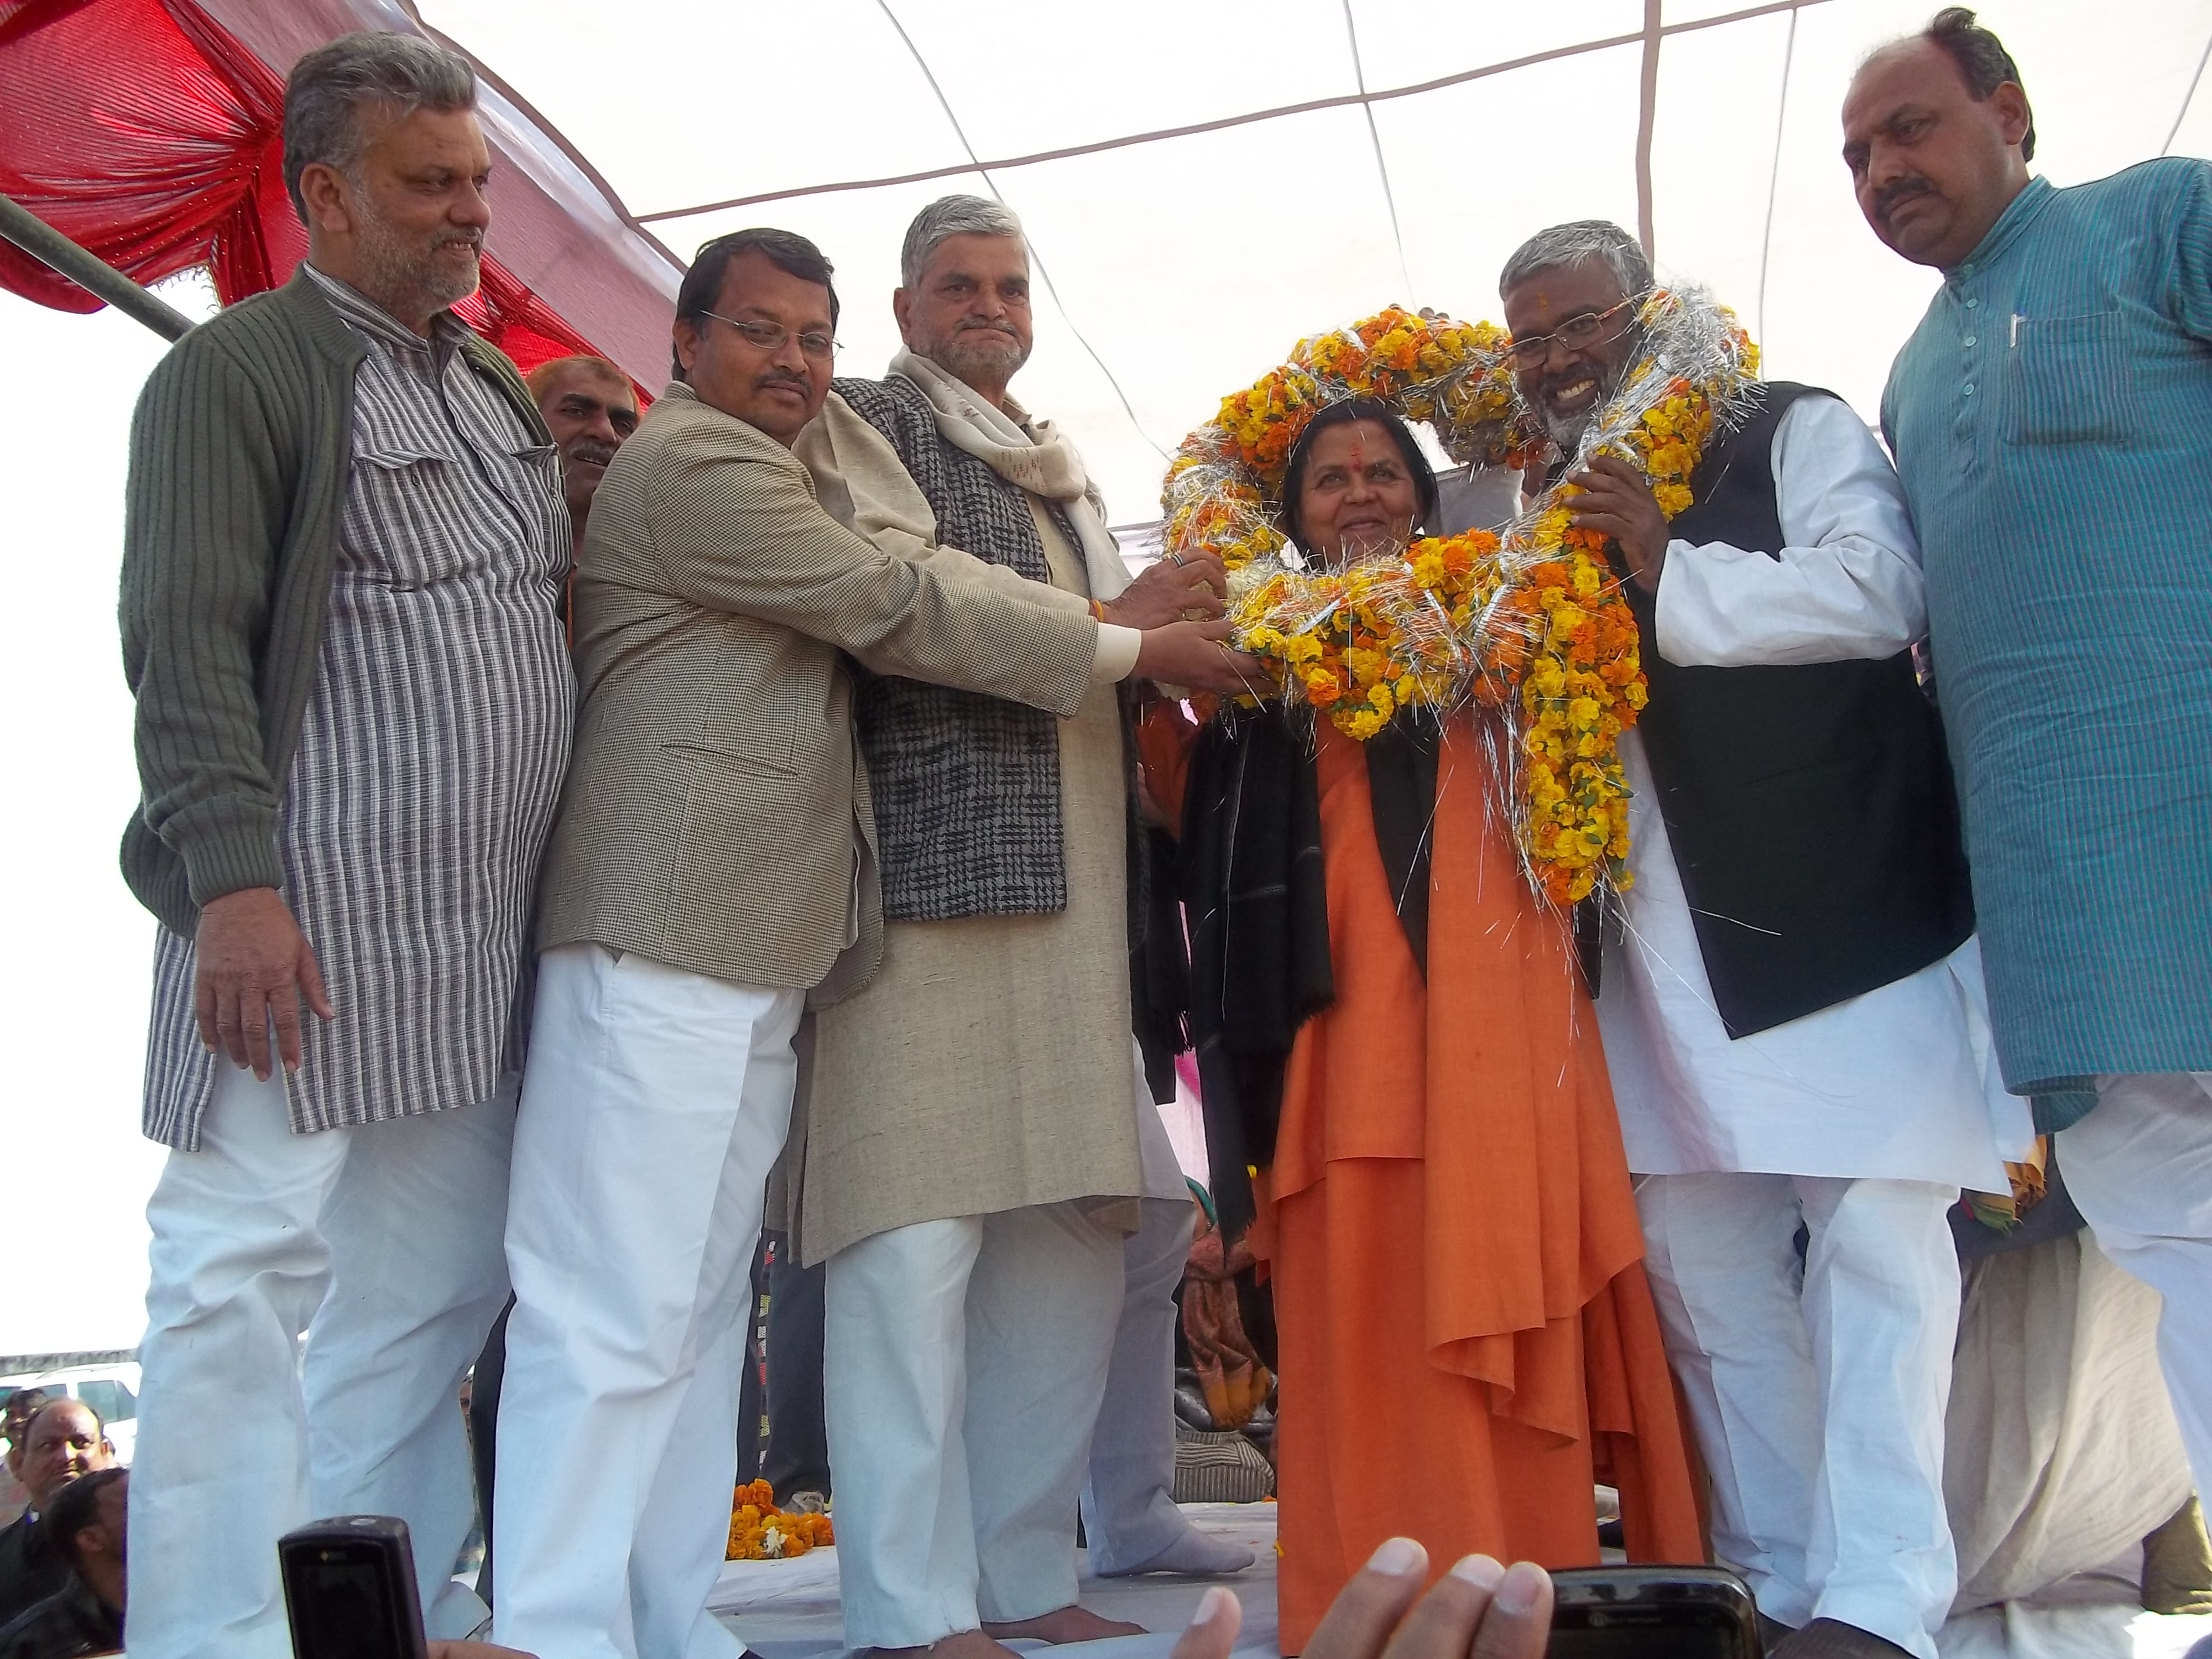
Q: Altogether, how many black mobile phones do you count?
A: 2